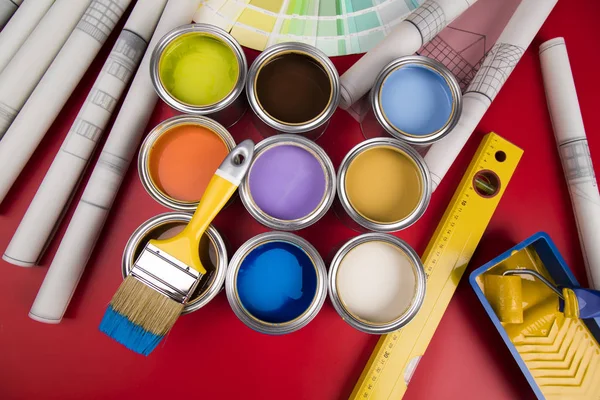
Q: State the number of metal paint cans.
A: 9